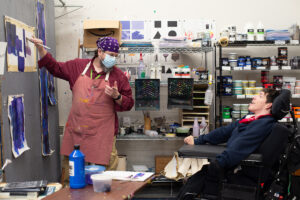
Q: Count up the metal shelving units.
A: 2